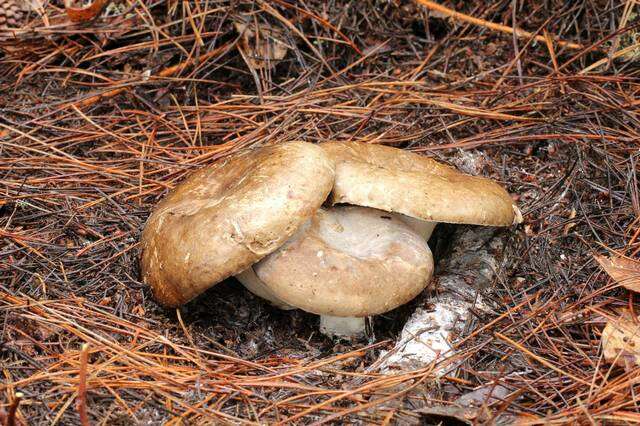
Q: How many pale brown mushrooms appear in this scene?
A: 3